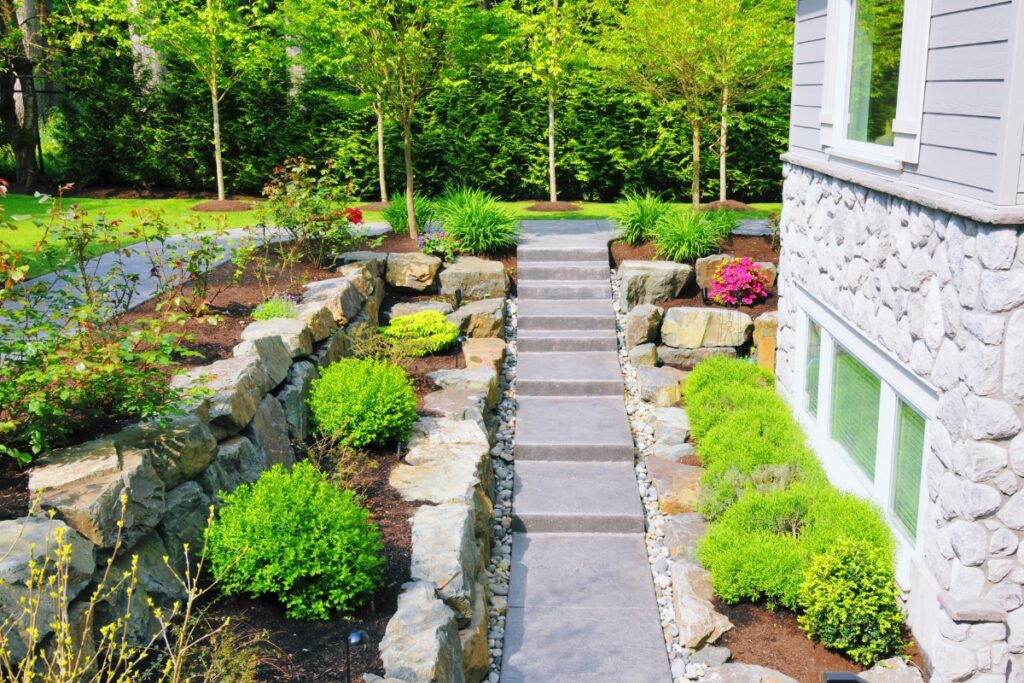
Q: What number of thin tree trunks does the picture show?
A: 6